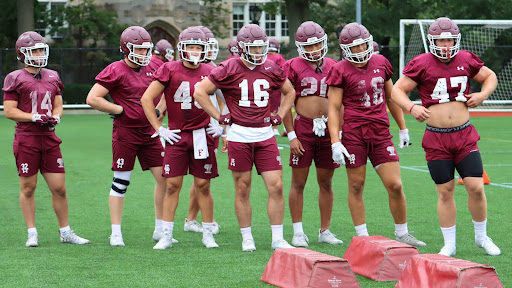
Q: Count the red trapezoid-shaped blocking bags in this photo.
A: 3